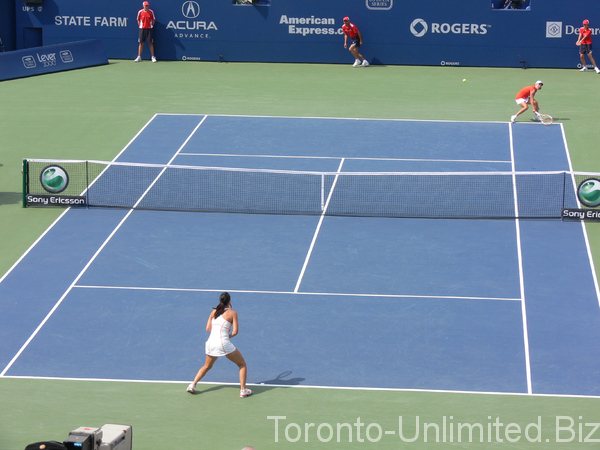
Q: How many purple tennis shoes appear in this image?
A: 0